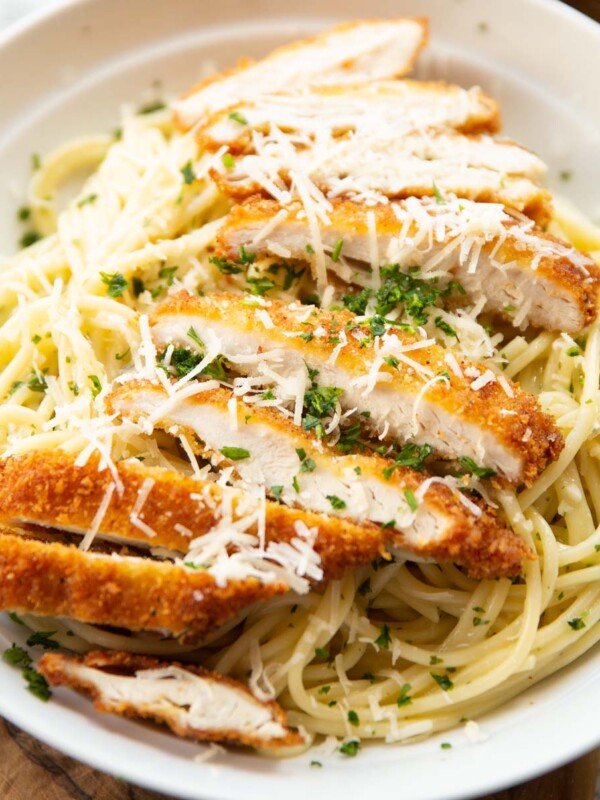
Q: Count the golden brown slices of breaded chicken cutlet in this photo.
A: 9